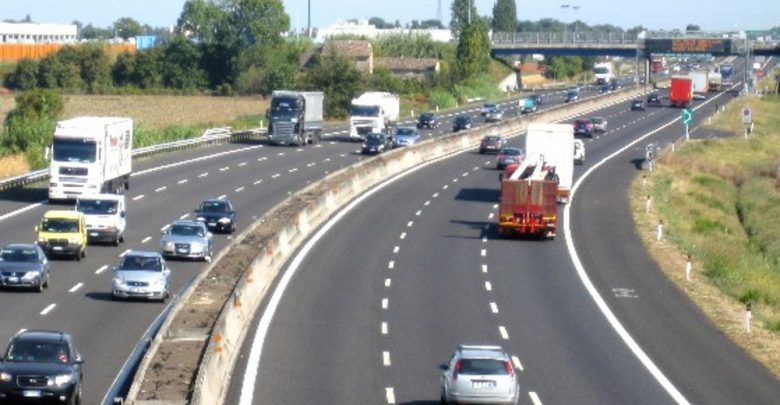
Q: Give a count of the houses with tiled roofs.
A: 2